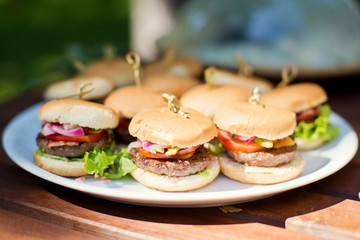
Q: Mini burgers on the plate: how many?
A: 11